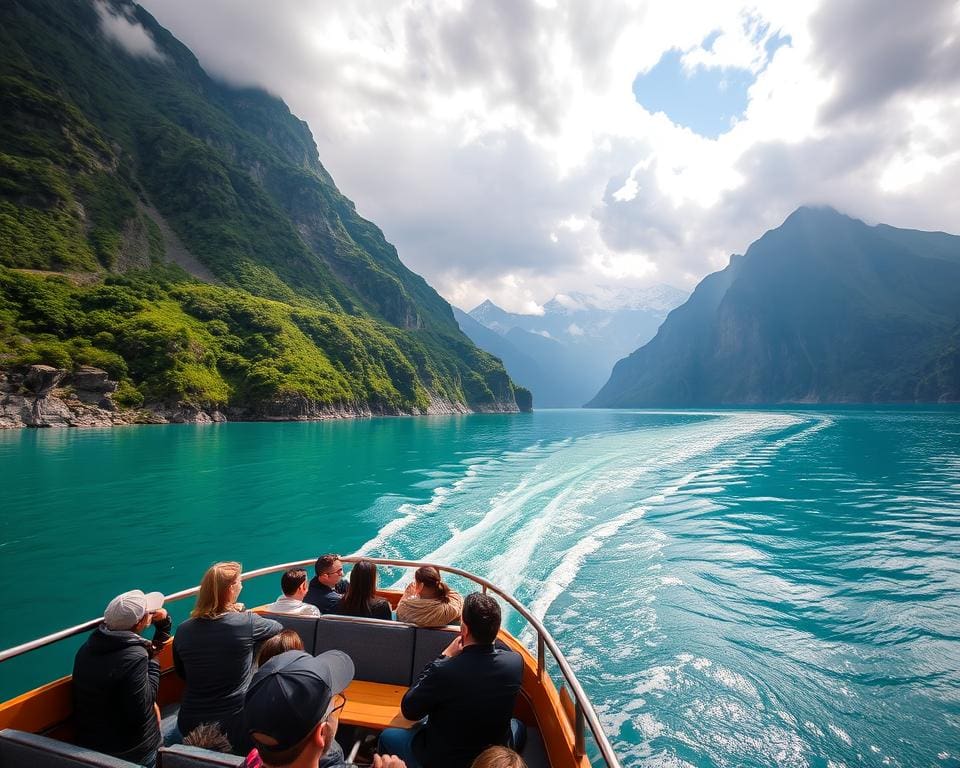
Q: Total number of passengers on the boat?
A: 11